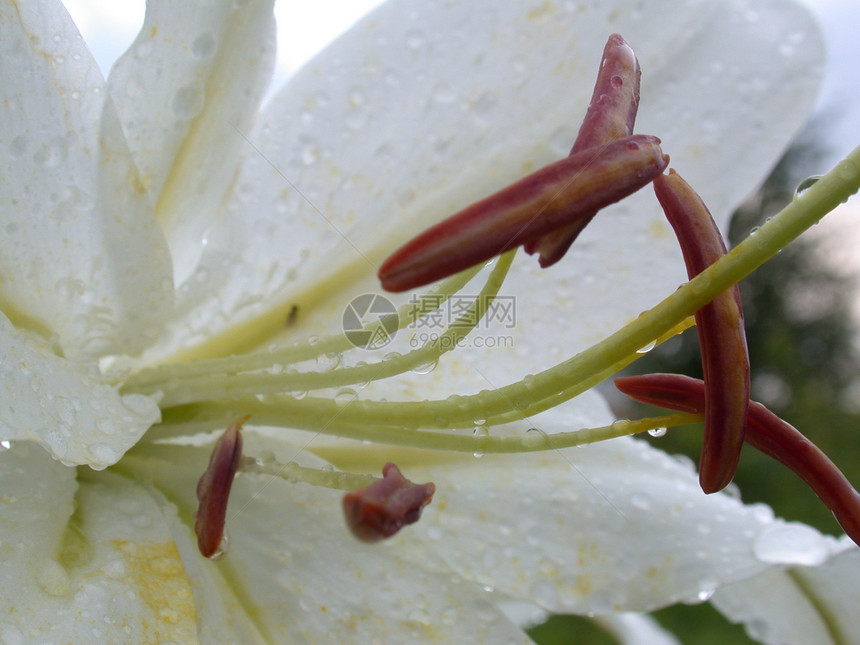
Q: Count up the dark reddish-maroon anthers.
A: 6